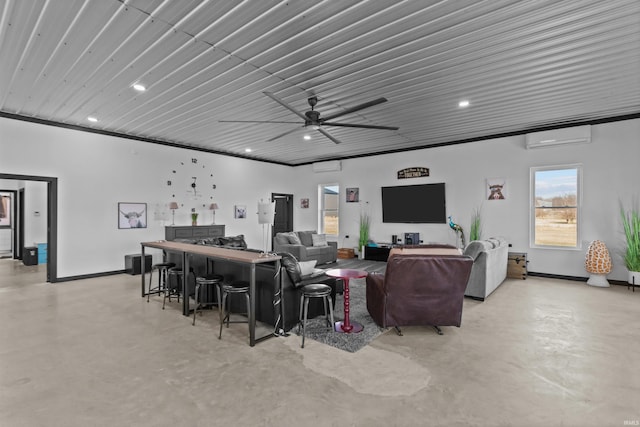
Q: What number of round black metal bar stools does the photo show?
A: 5